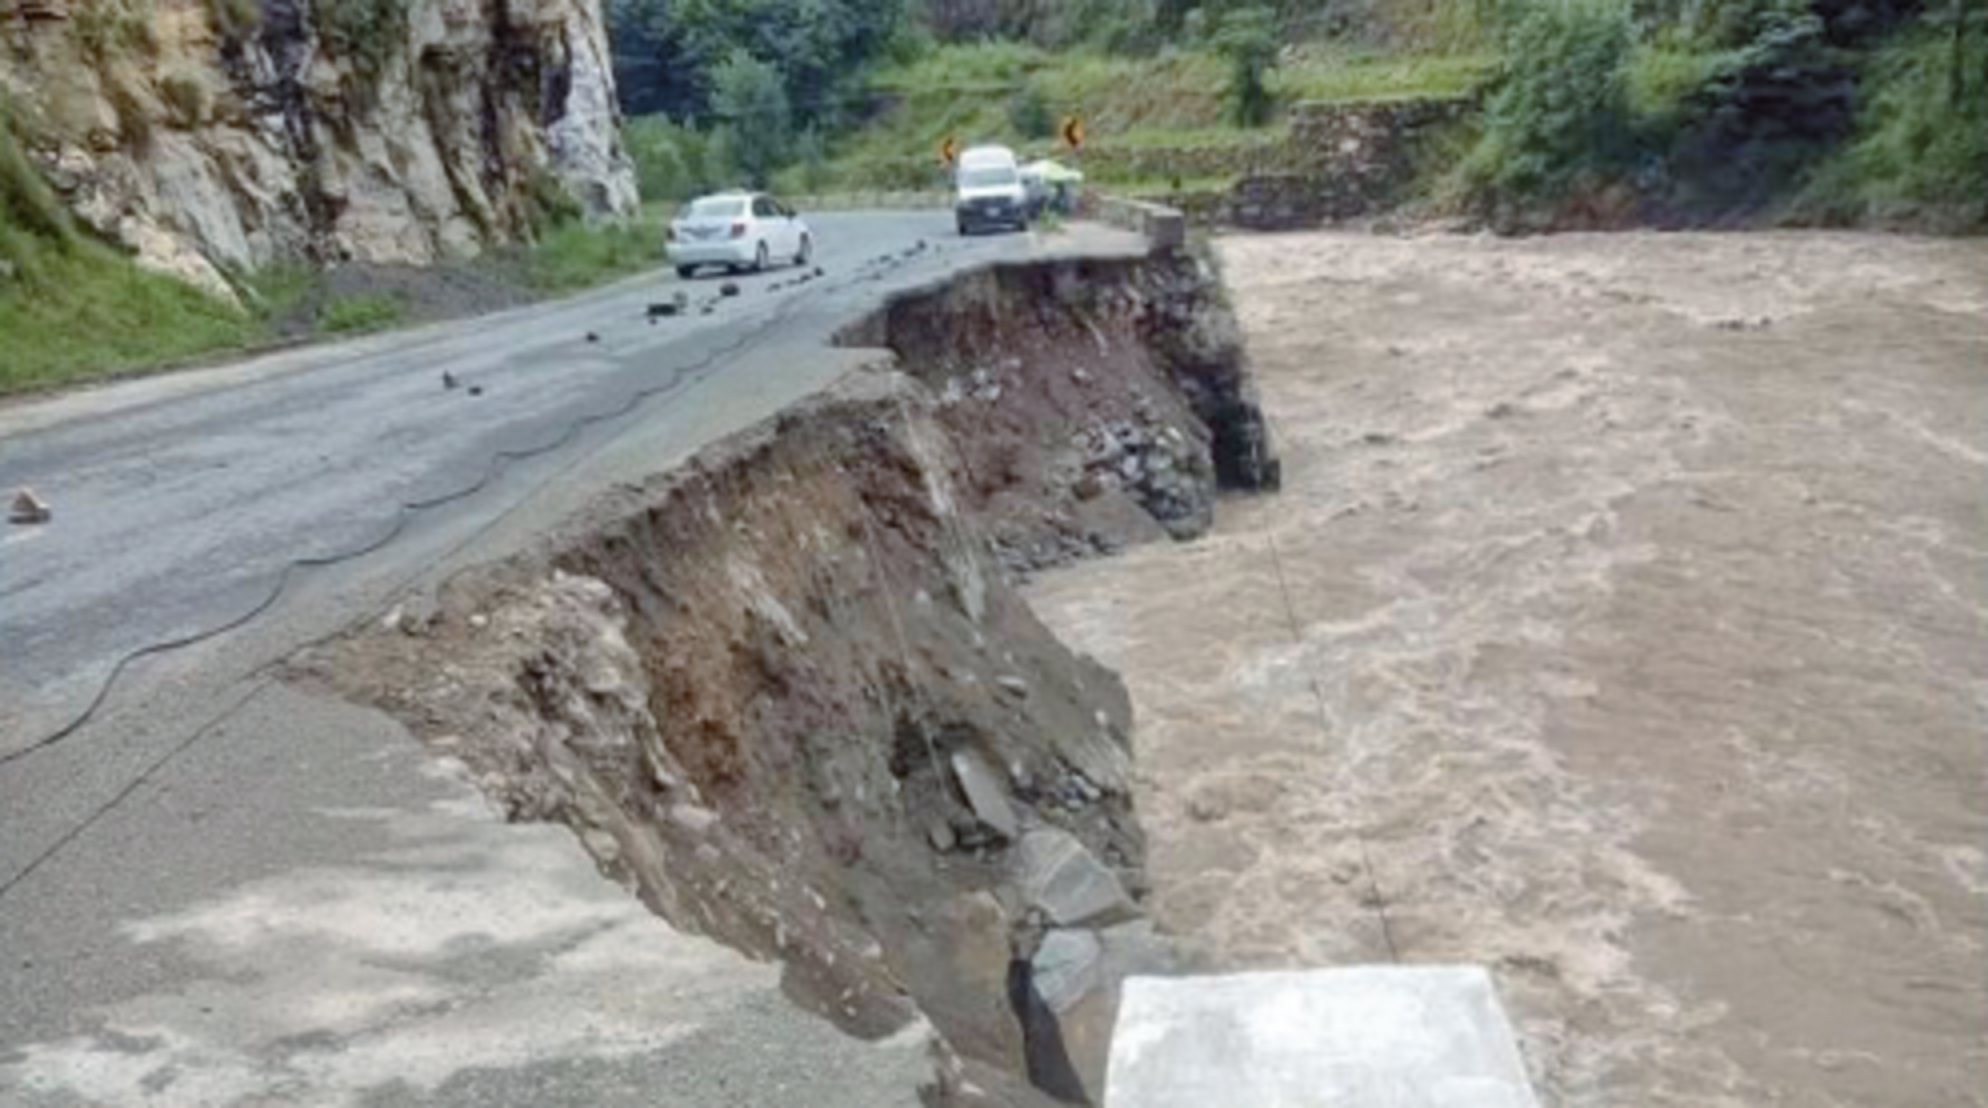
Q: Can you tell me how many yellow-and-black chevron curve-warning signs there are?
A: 2